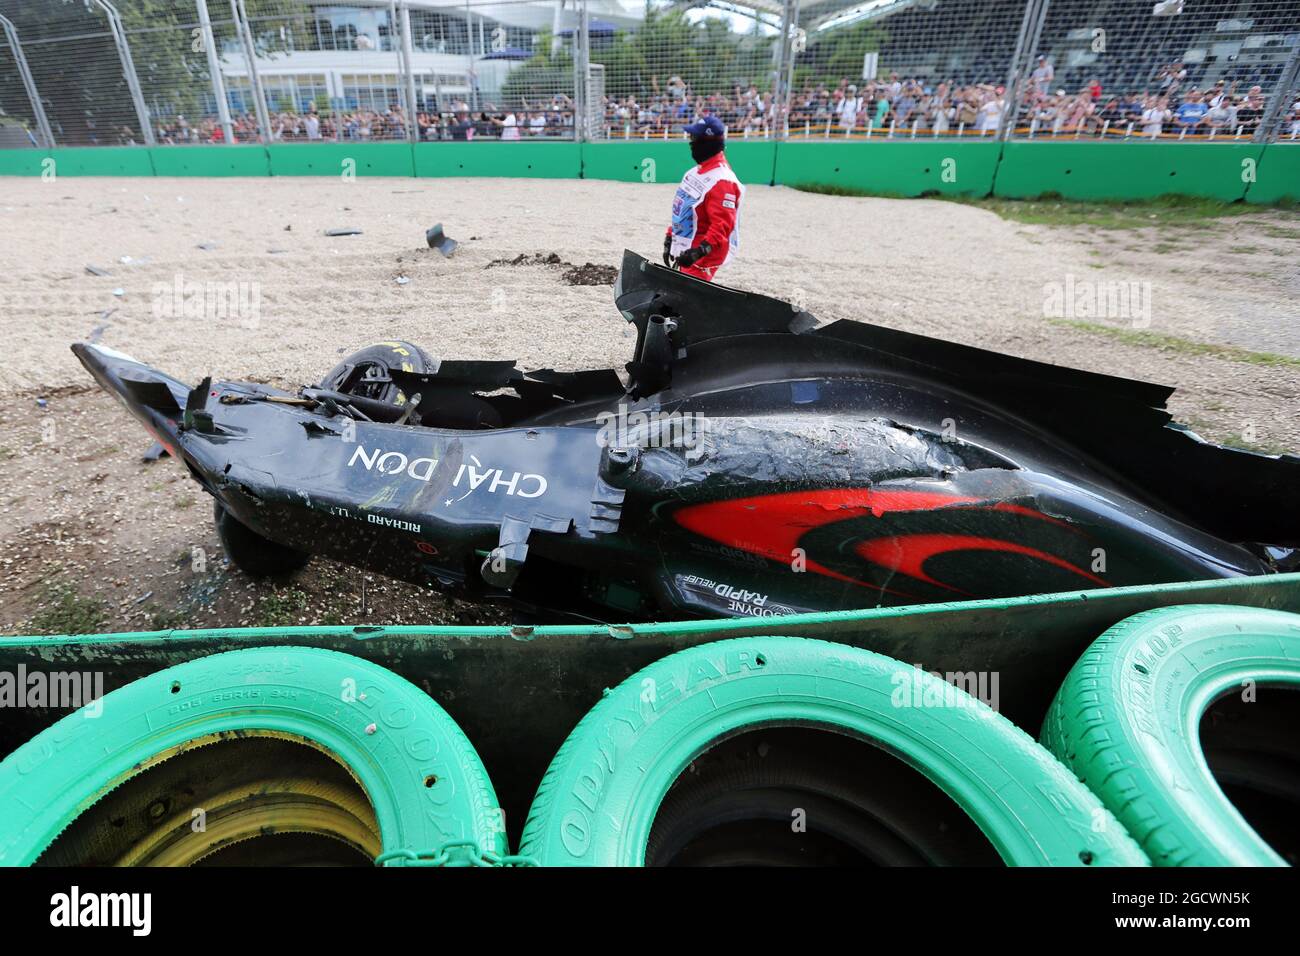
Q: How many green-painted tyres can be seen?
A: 3